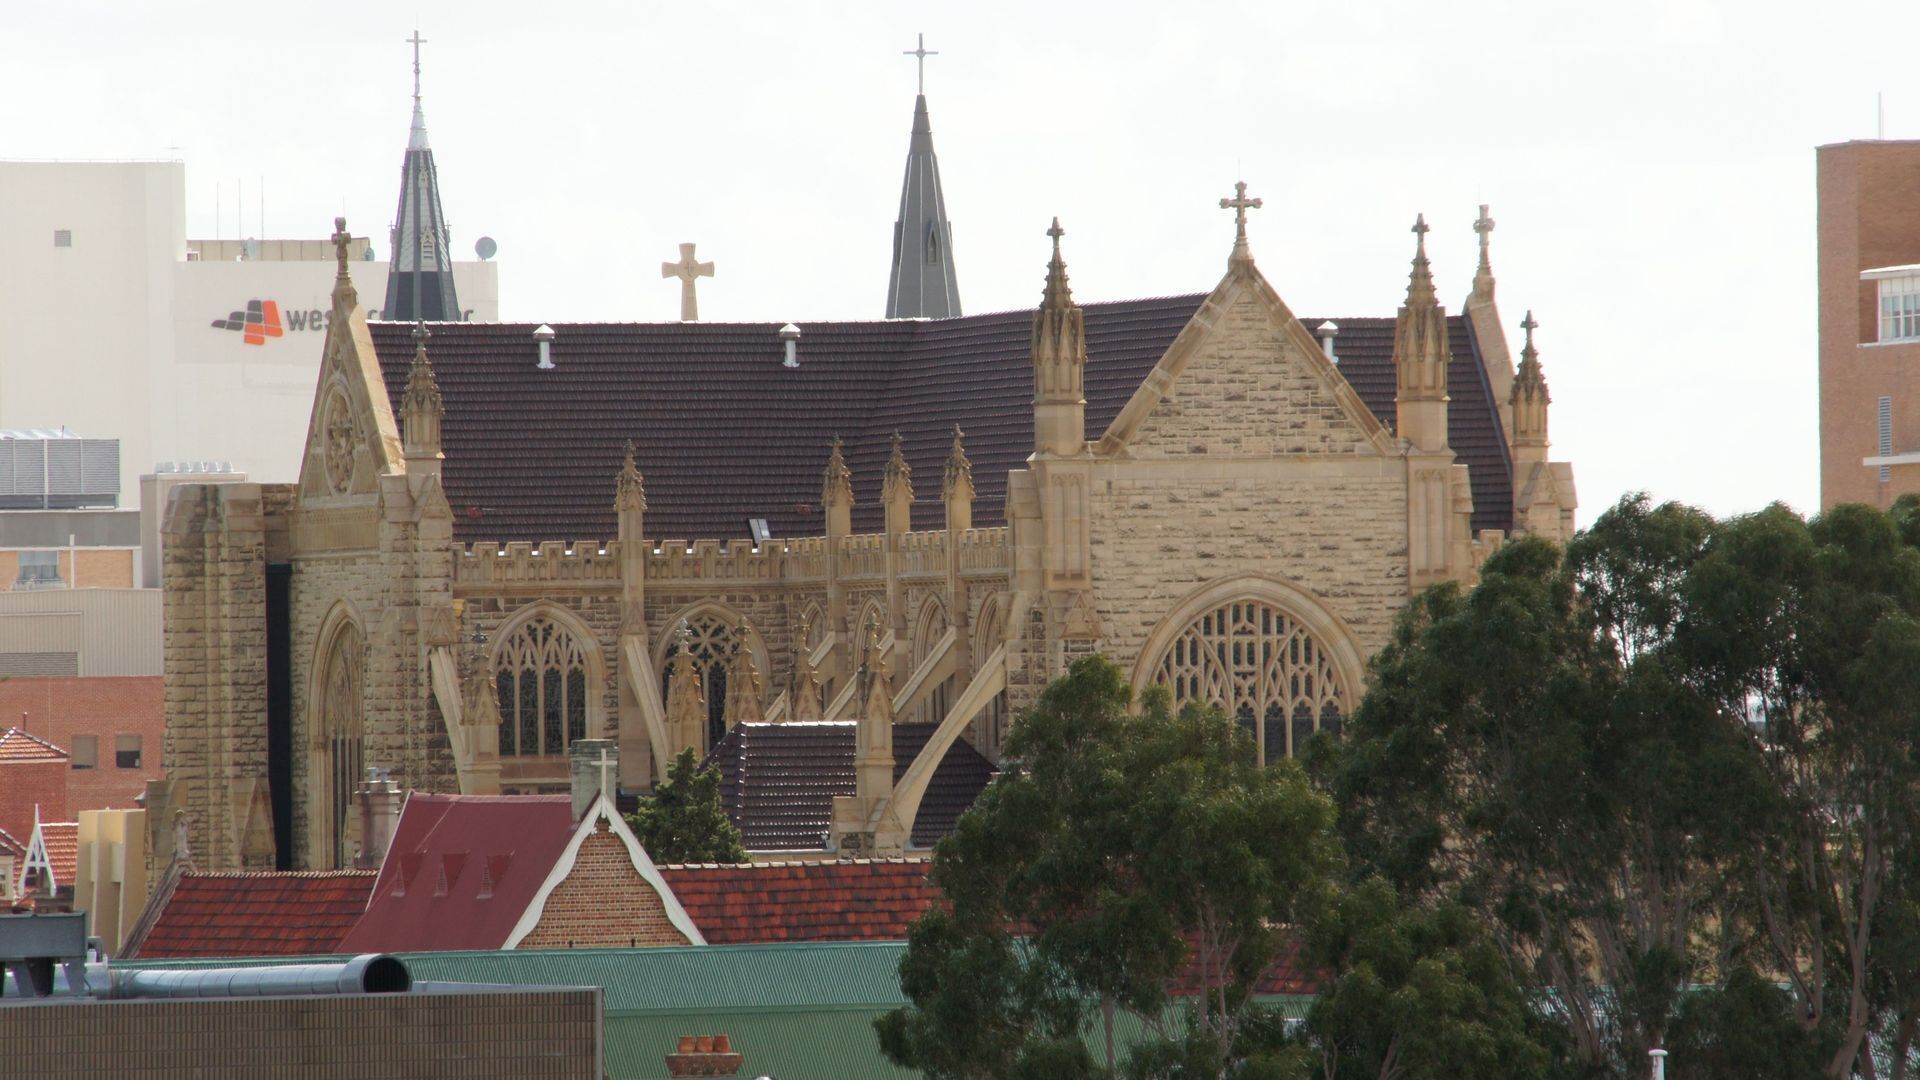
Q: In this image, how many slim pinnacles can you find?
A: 13